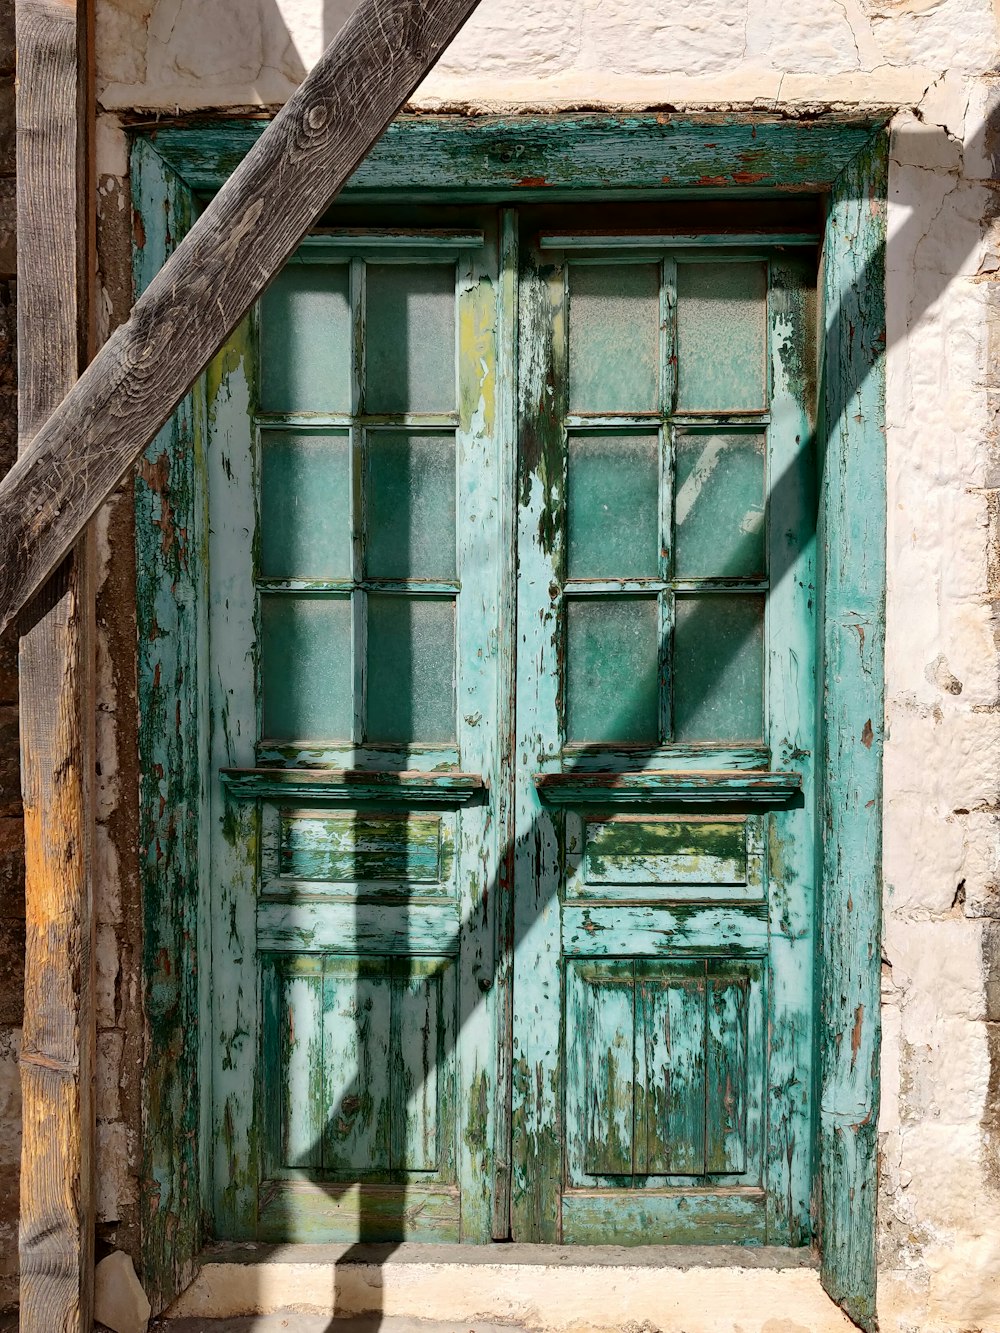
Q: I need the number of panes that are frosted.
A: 12